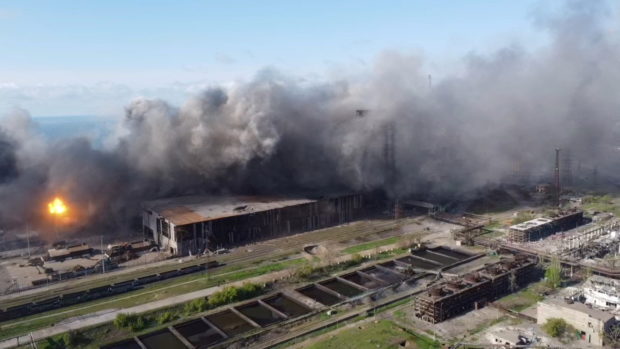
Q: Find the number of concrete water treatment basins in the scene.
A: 14